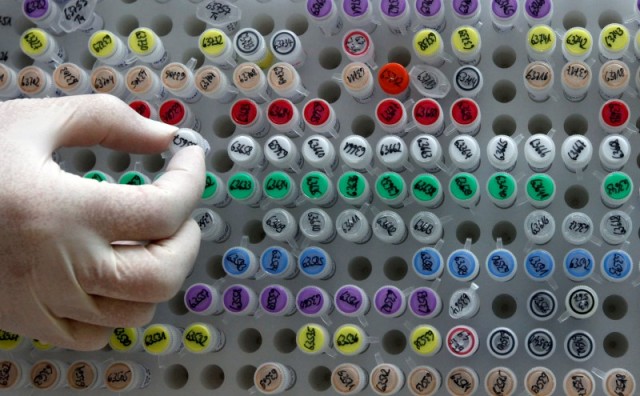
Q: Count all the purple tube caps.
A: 15